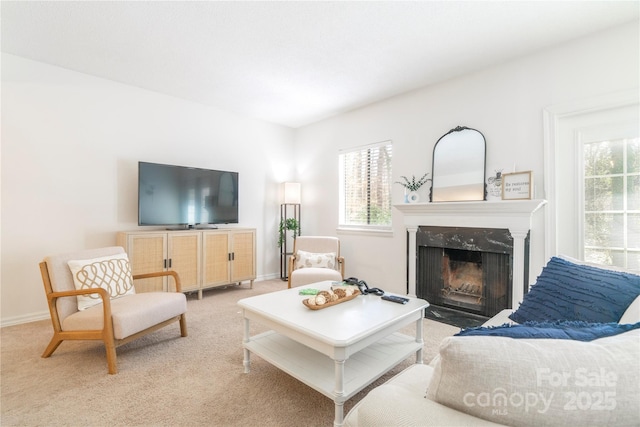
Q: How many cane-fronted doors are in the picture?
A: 4